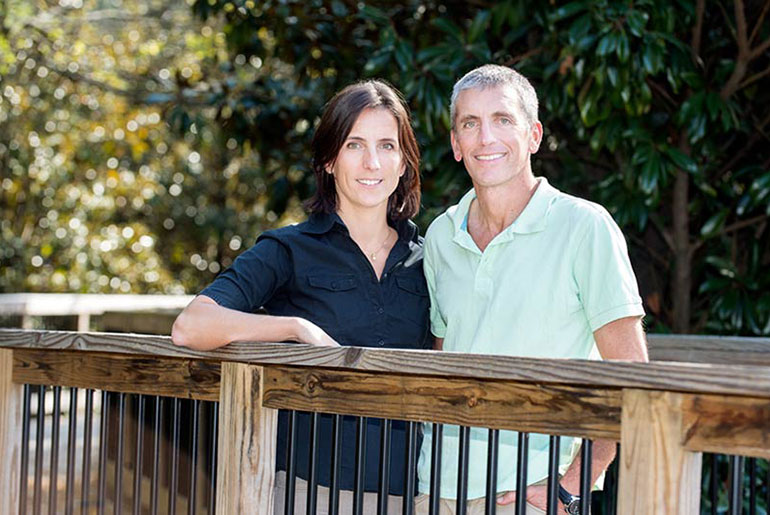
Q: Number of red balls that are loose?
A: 0